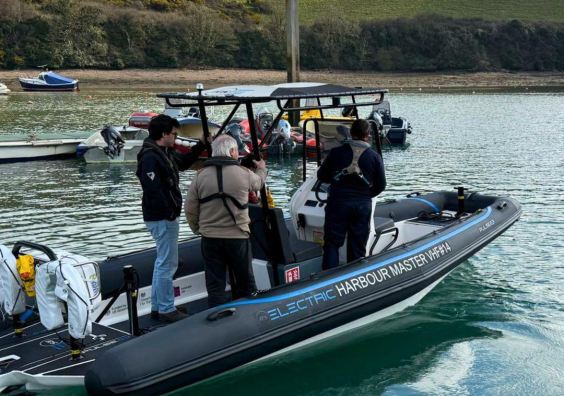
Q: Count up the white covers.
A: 2